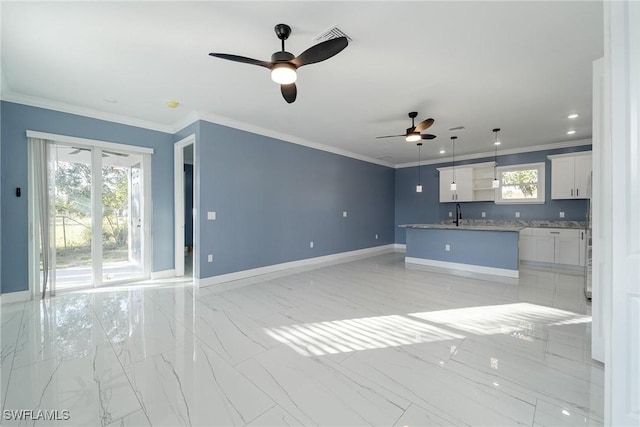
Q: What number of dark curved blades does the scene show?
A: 6